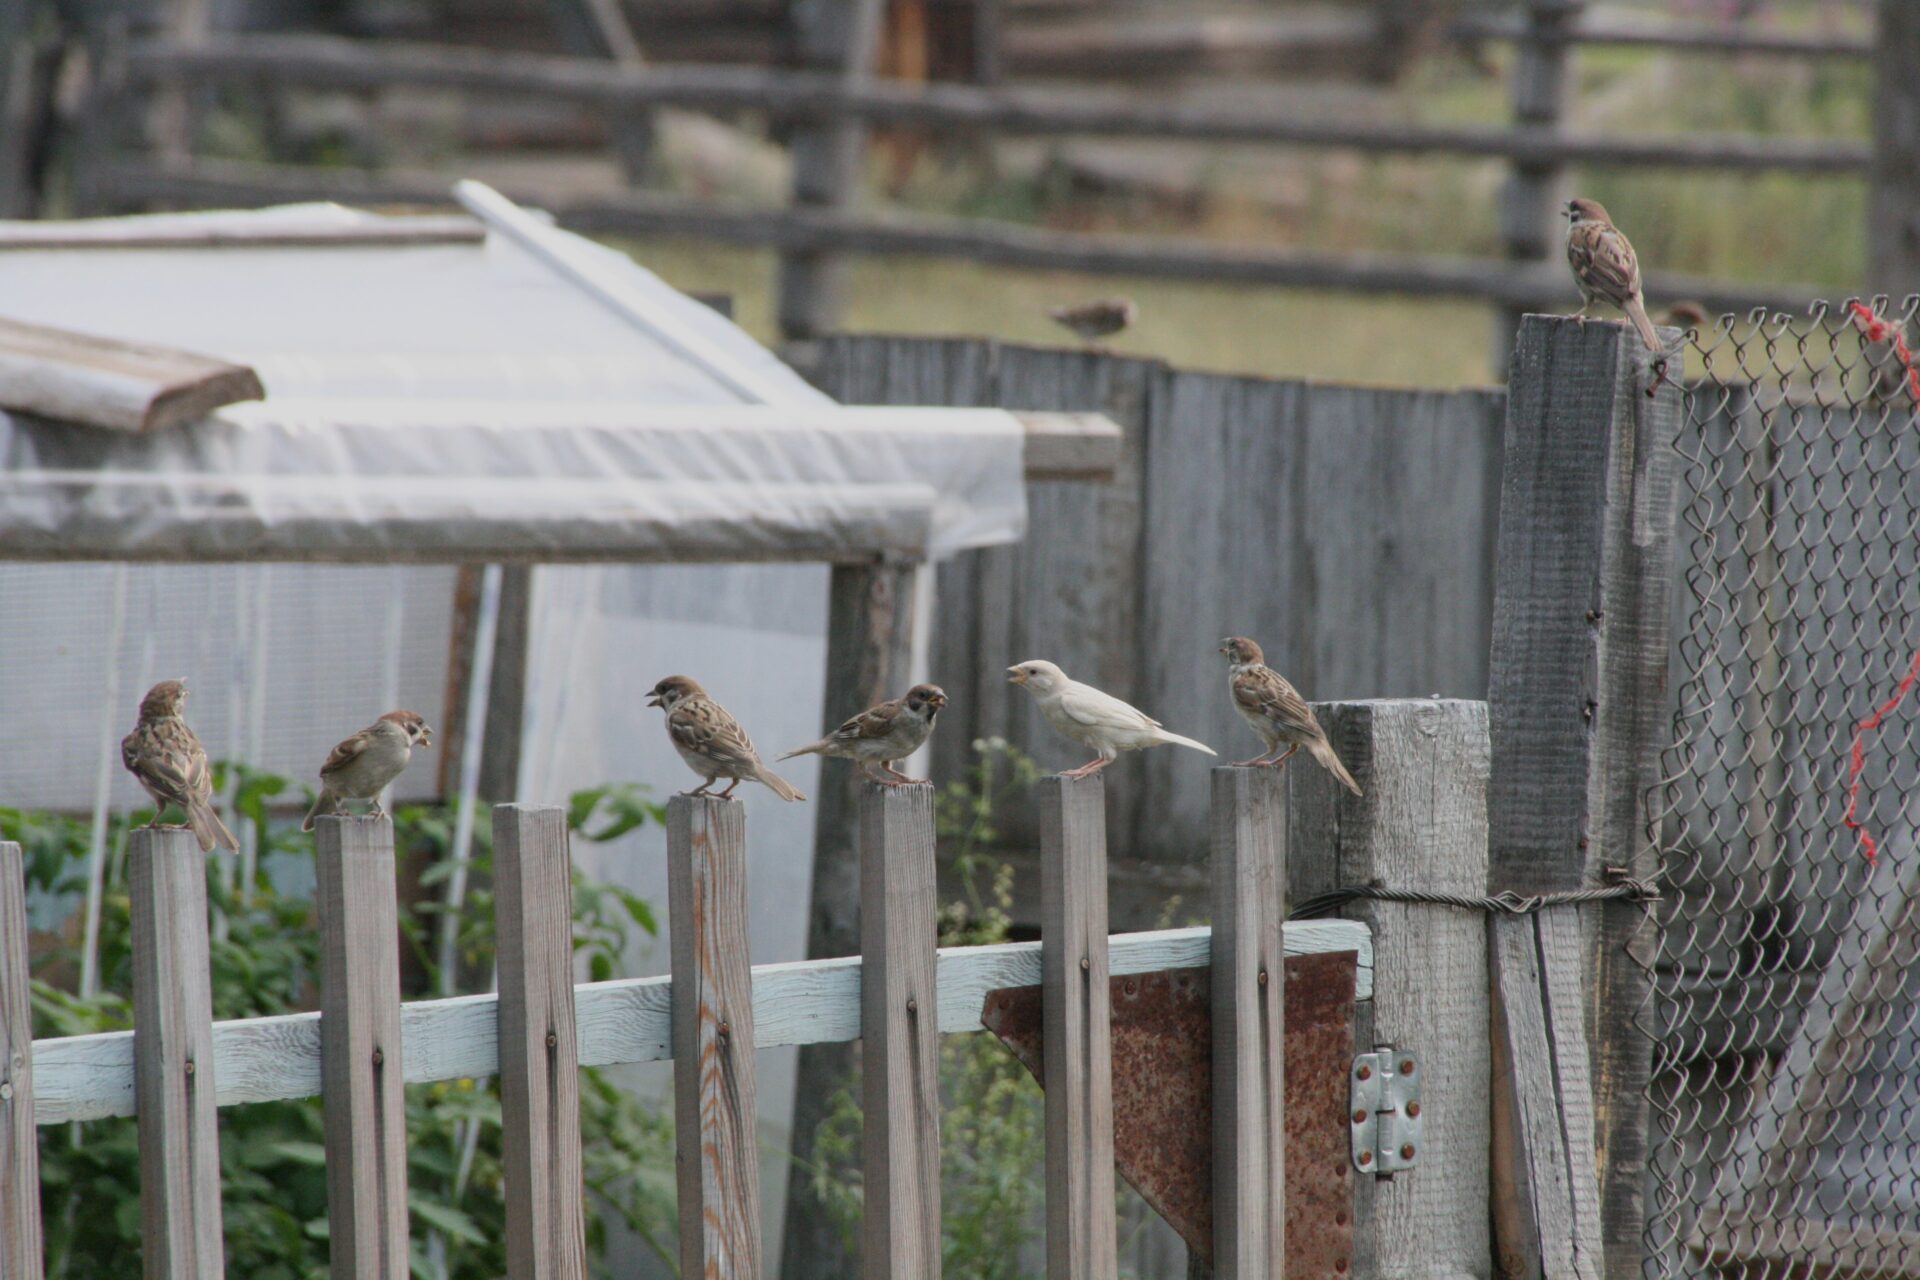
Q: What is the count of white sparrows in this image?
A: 1